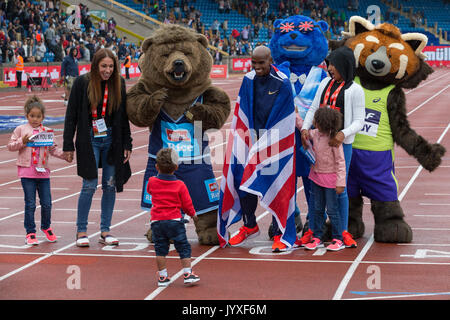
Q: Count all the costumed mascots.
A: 3